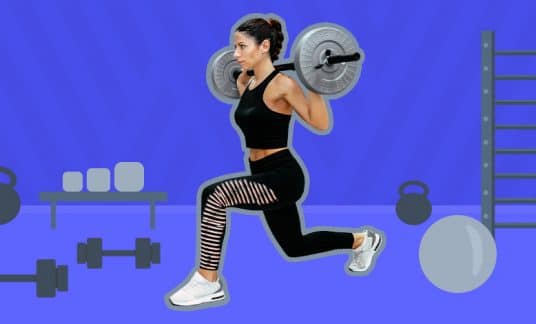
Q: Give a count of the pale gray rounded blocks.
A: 3